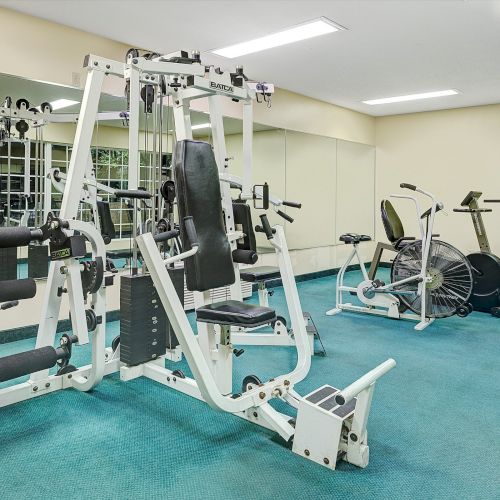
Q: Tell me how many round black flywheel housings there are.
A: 1